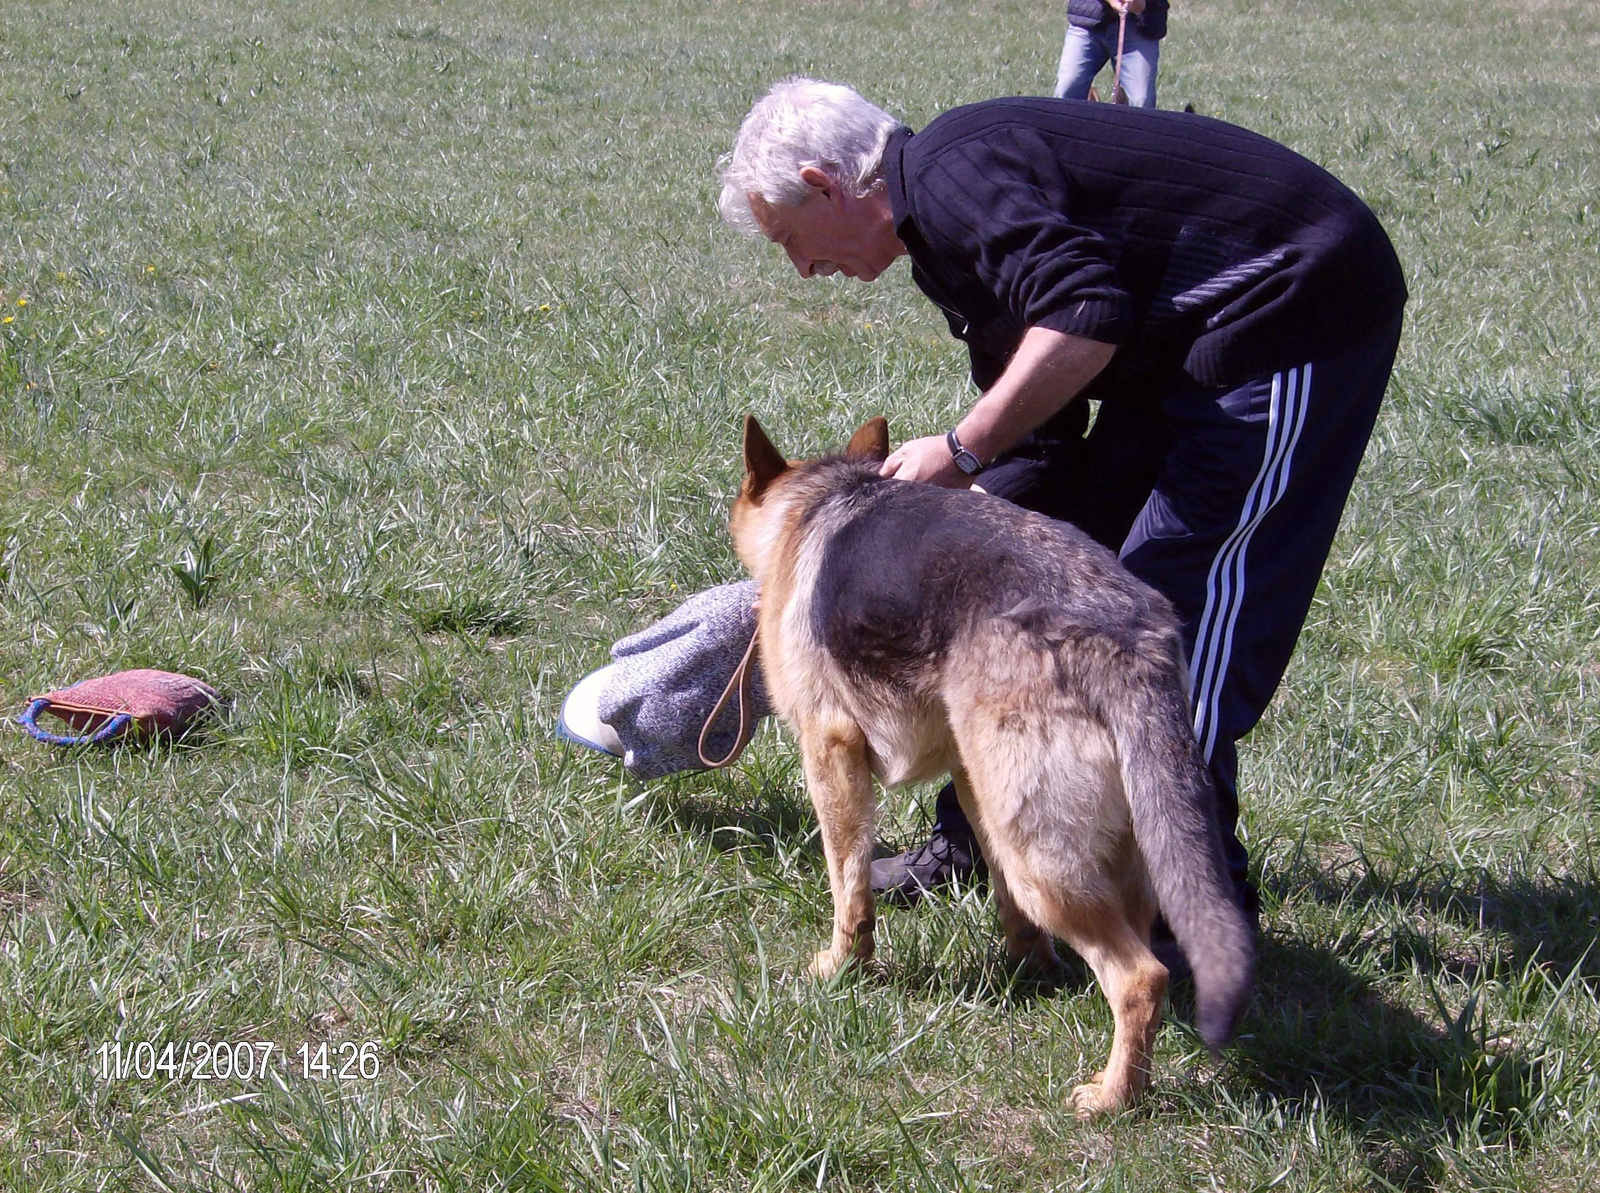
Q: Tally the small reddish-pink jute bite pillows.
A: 1